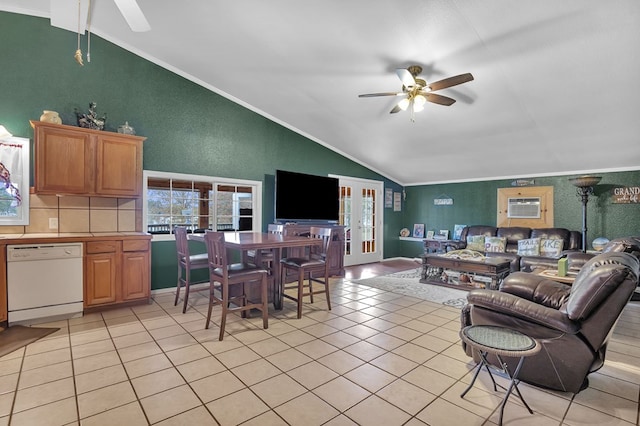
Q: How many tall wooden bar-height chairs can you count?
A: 4